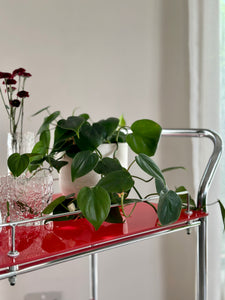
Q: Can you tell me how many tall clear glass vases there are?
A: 1